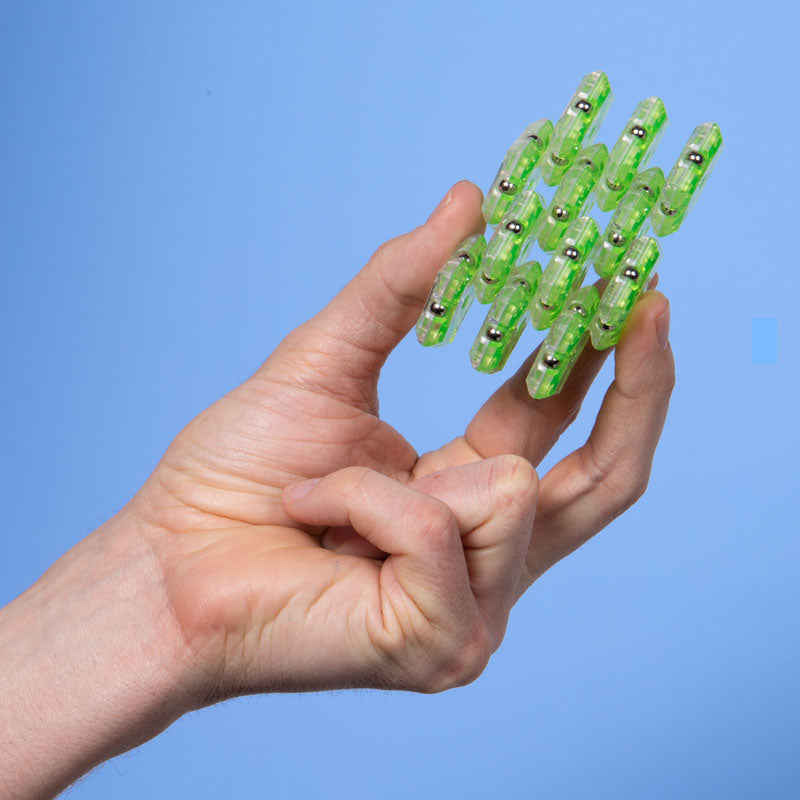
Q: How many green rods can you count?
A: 12